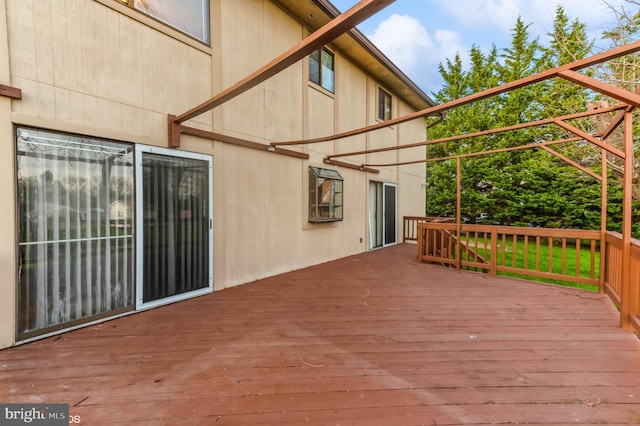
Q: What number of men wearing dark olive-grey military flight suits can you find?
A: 0